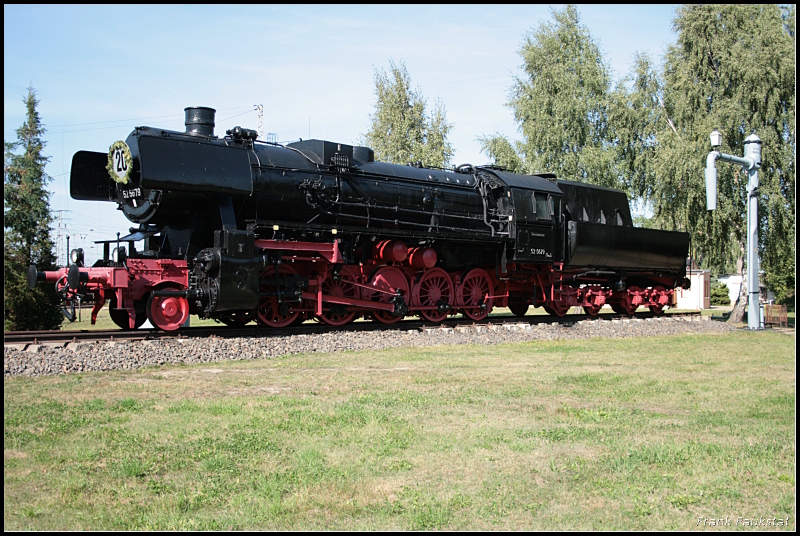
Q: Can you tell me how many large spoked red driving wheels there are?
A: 5